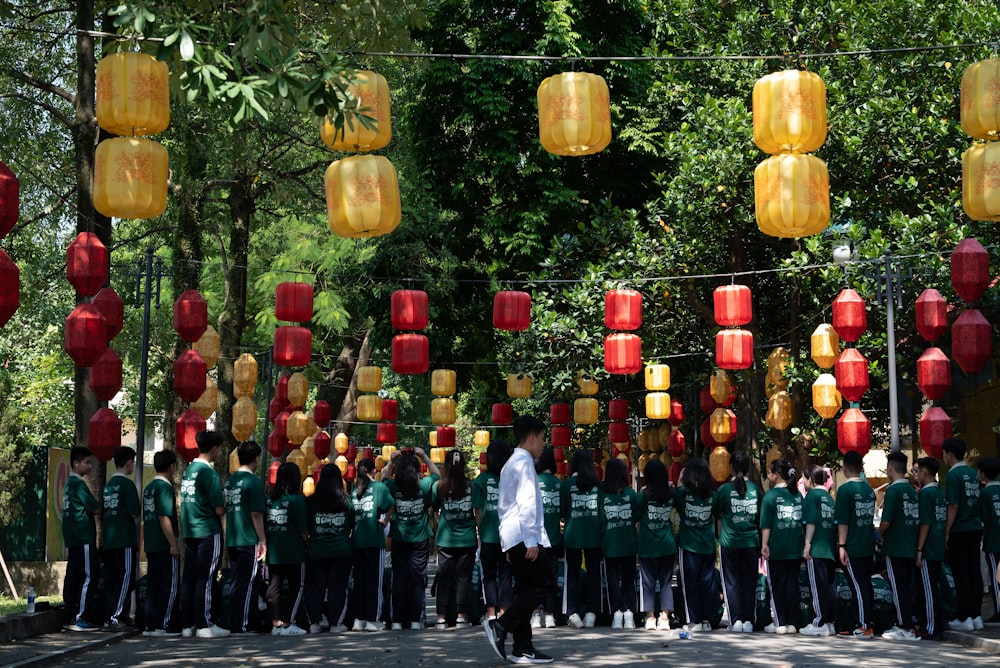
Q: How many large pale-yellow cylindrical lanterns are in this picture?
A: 9